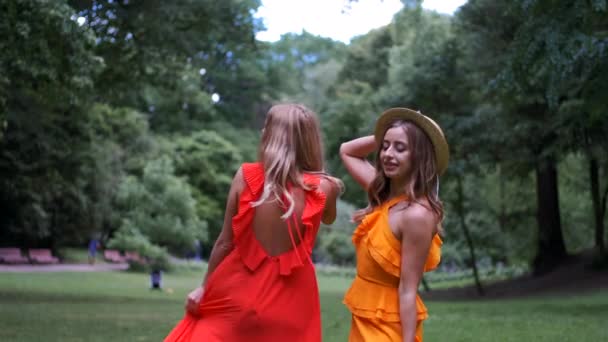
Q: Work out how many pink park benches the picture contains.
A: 4